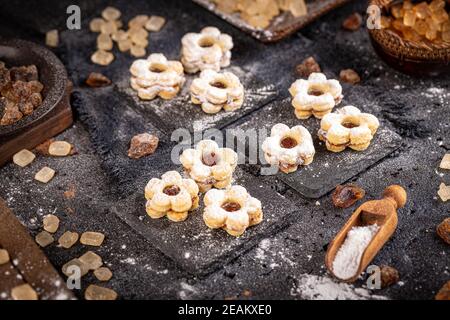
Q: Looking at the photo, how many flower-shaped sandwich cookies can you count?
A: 9